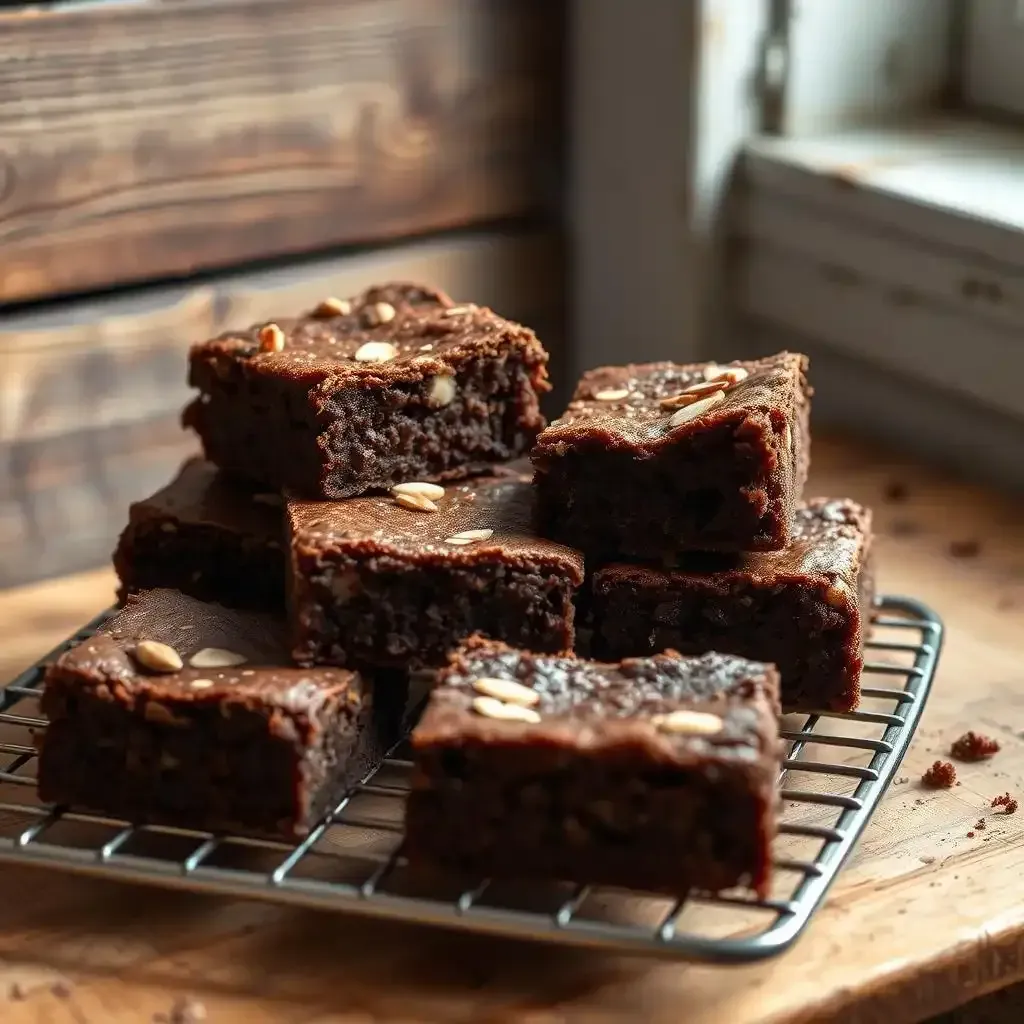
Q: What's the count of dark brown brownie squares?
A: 7